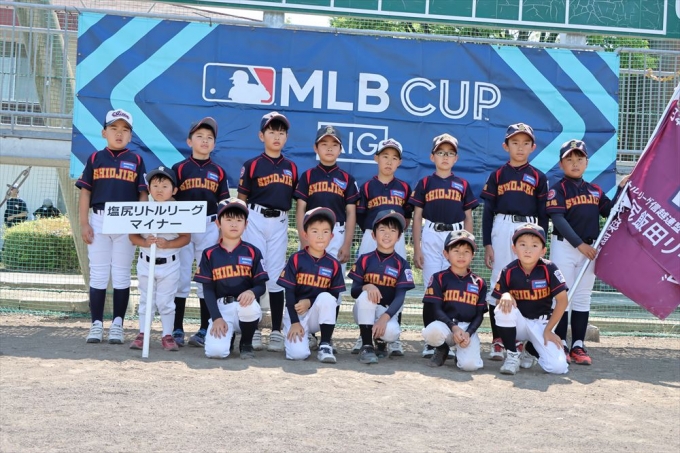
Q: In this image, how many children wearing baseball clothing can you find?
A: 14